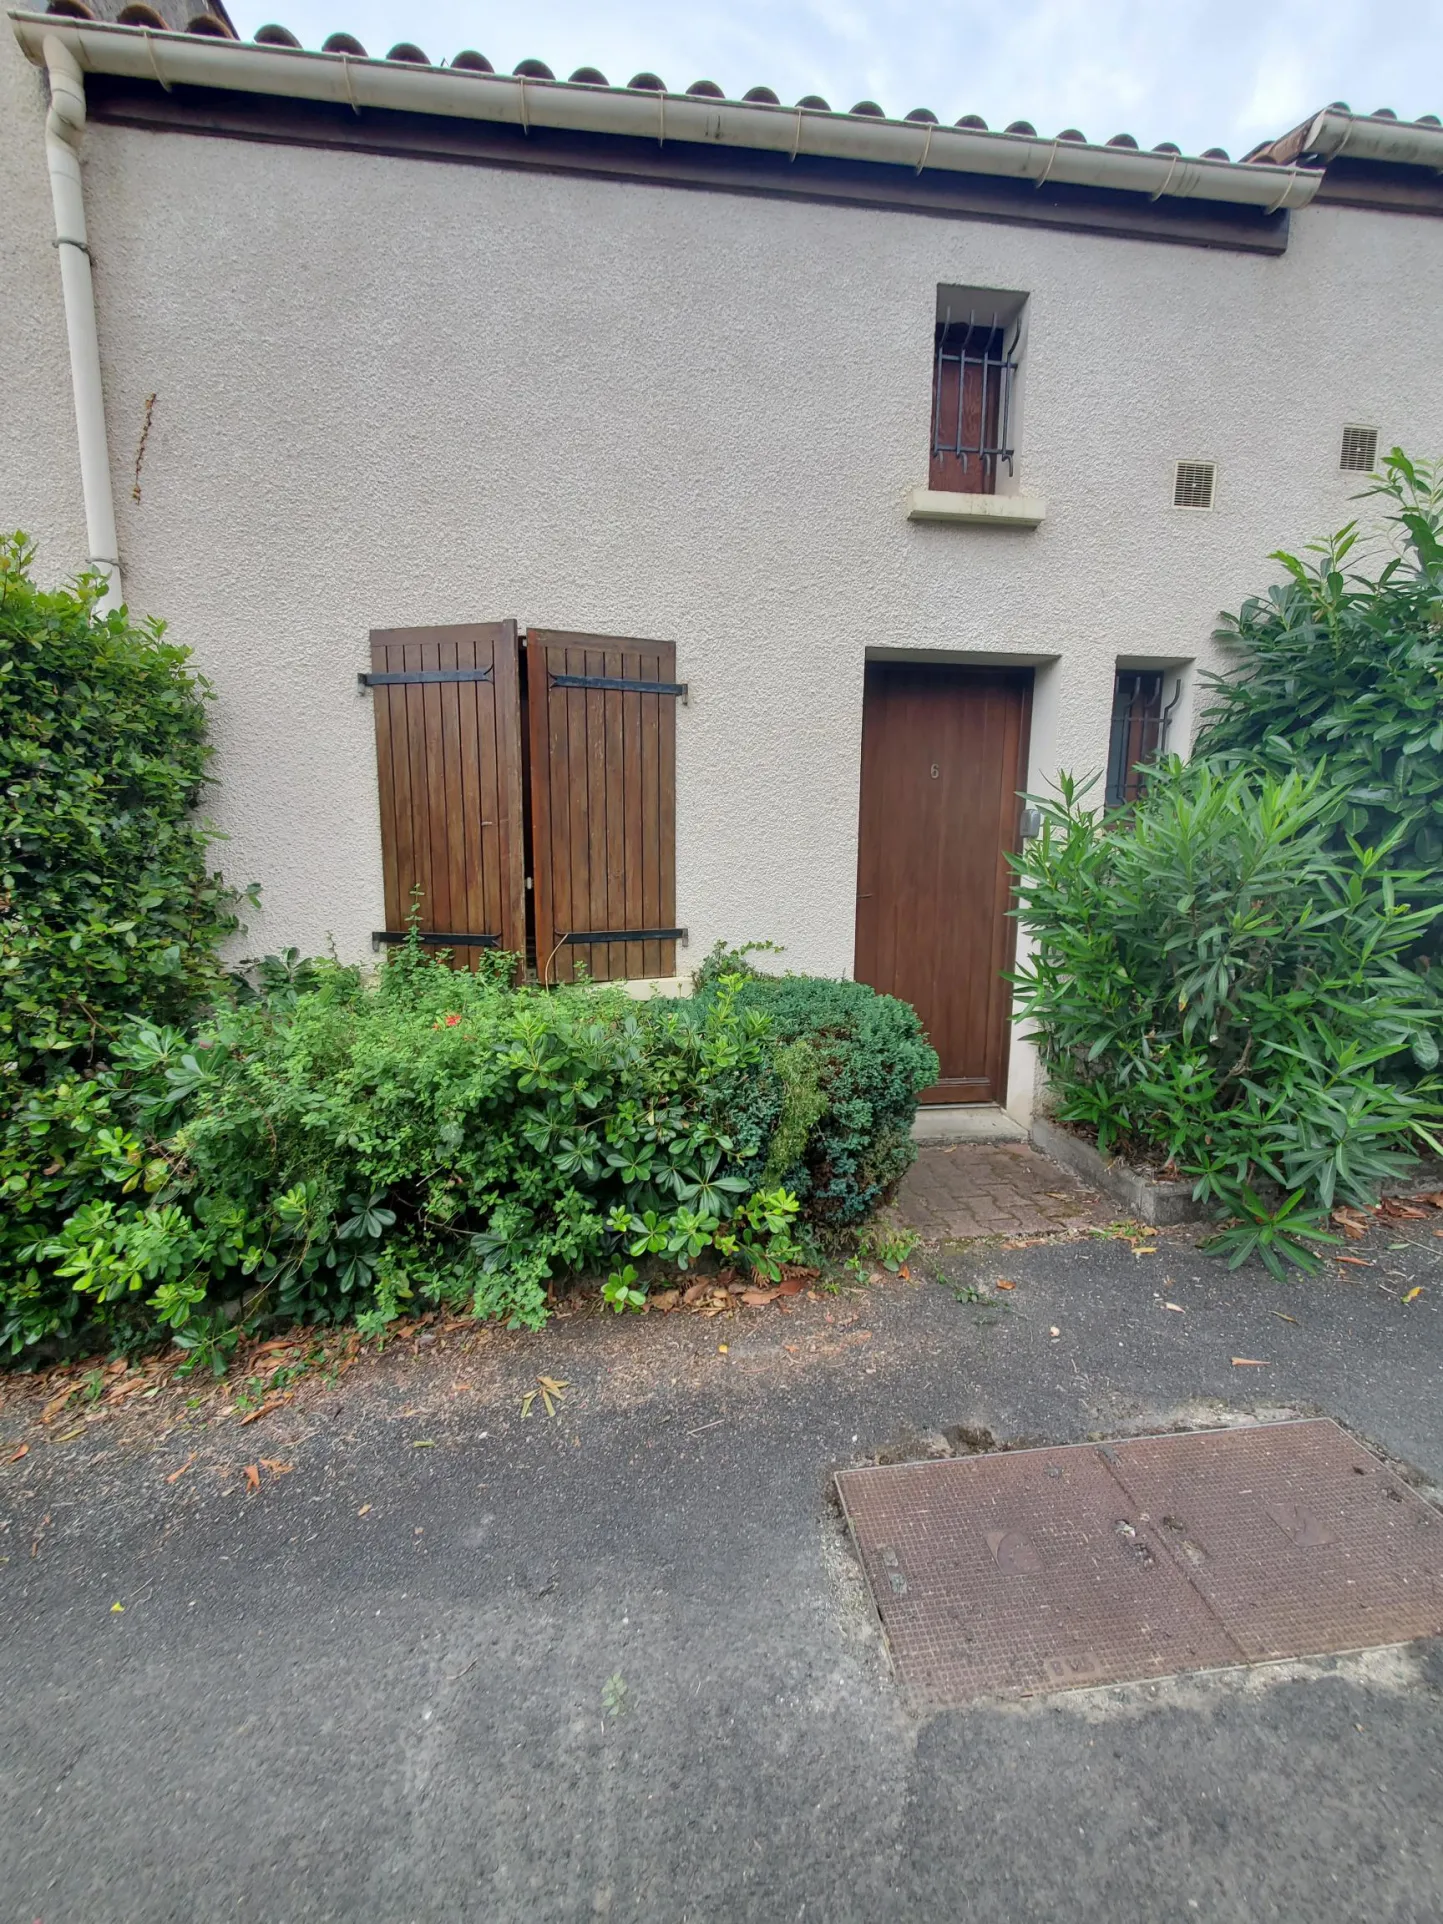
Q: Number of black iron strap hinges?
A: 4